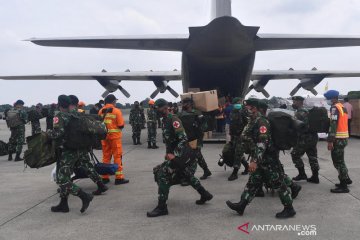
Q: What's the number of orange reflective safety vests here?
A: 1